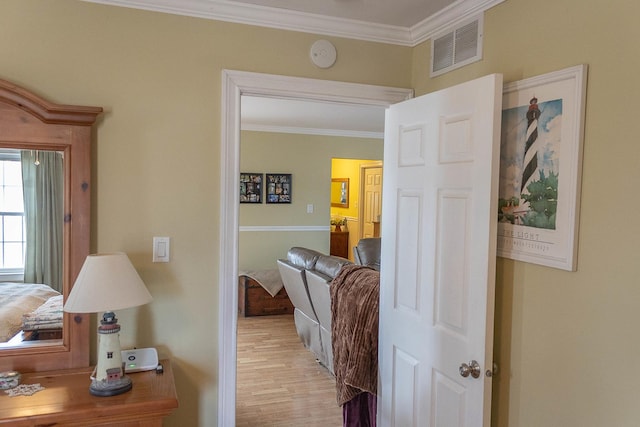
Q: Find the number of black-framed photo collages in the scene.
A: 2